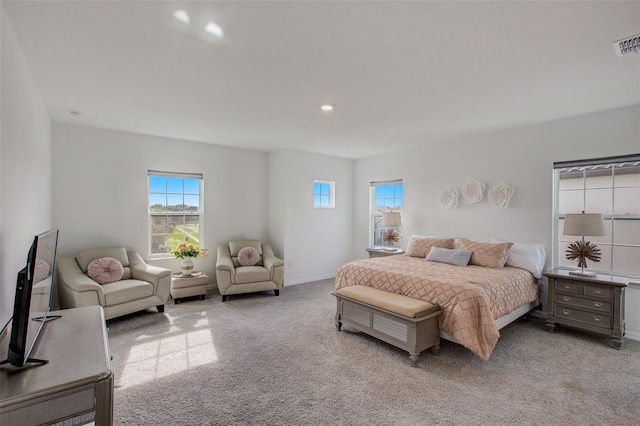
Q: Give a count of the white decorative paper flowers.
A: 3